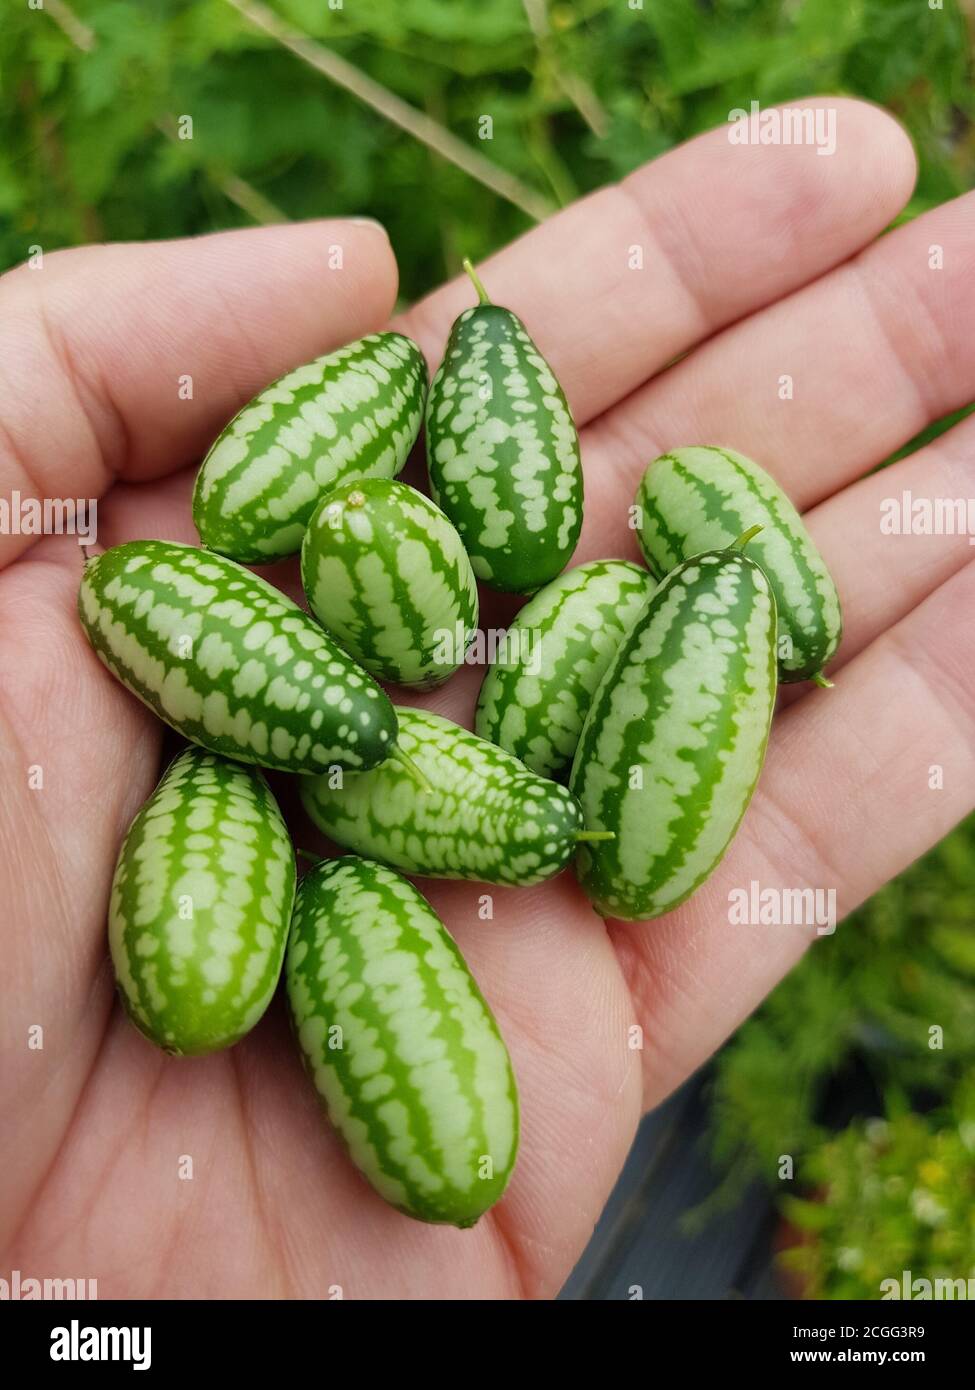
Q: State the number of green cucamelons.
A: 10